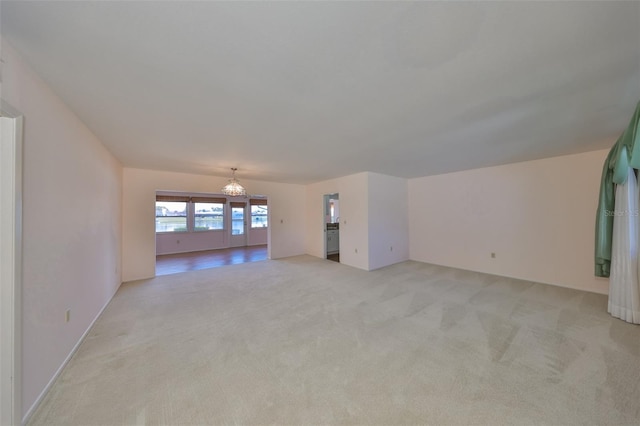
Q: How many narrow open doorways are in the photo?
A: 1